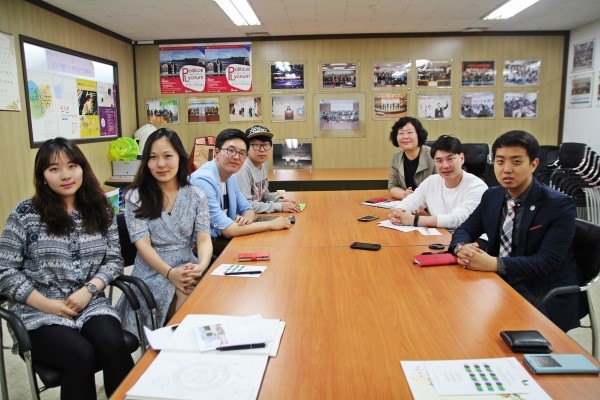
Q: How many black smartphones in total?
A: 2